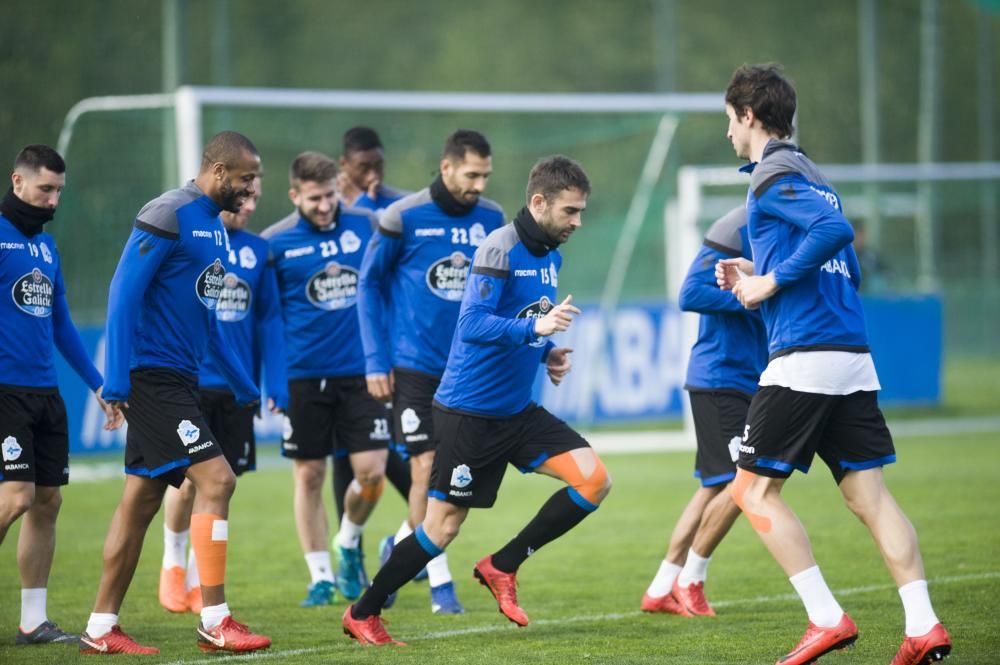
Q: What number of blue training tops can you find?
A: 9